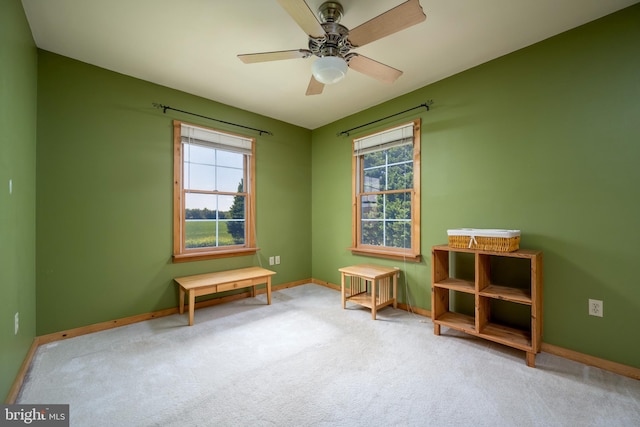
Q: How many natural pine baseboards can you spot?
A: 3